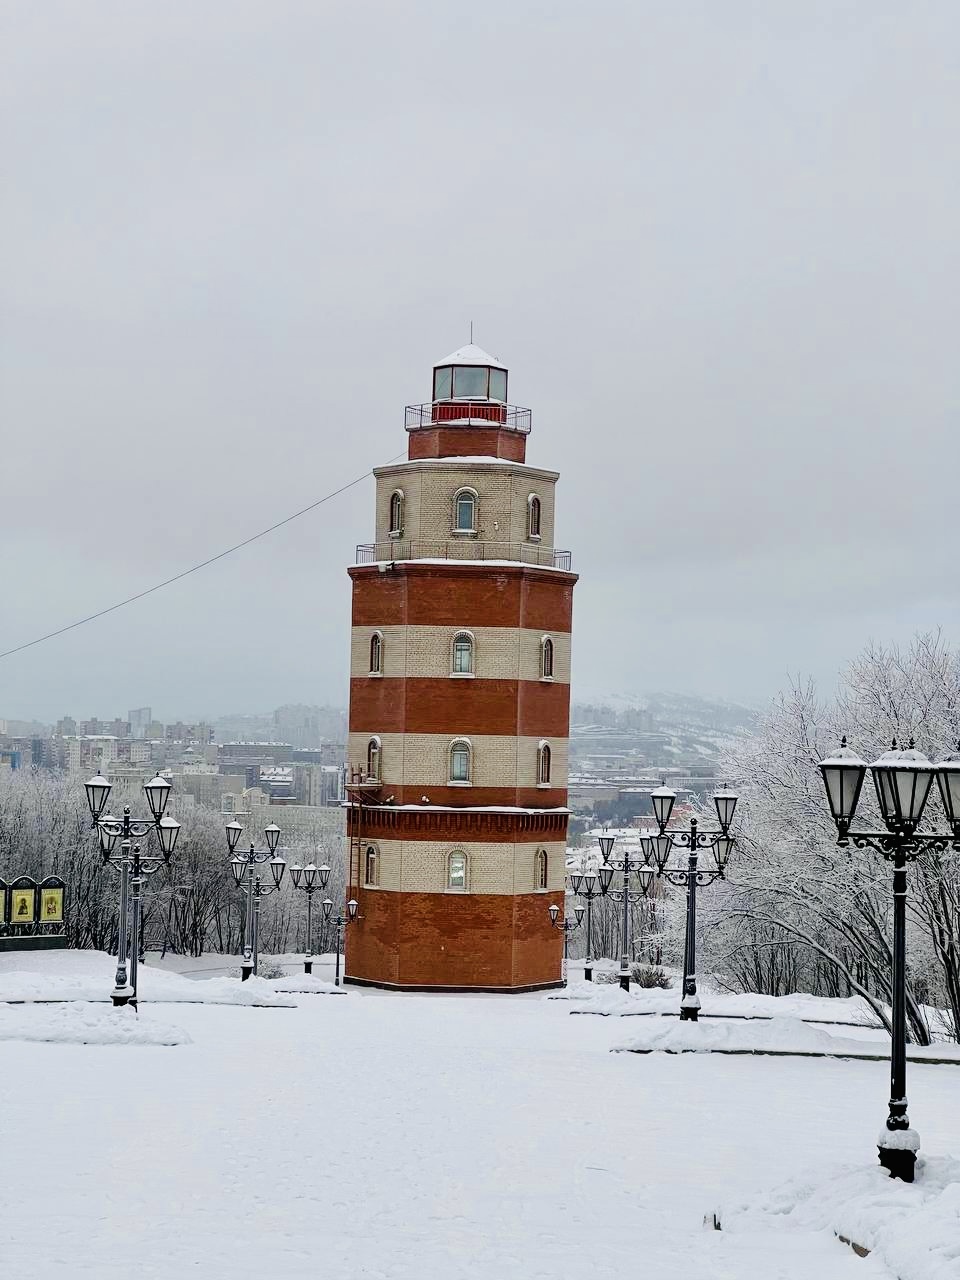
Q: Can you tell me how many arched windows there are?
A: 12